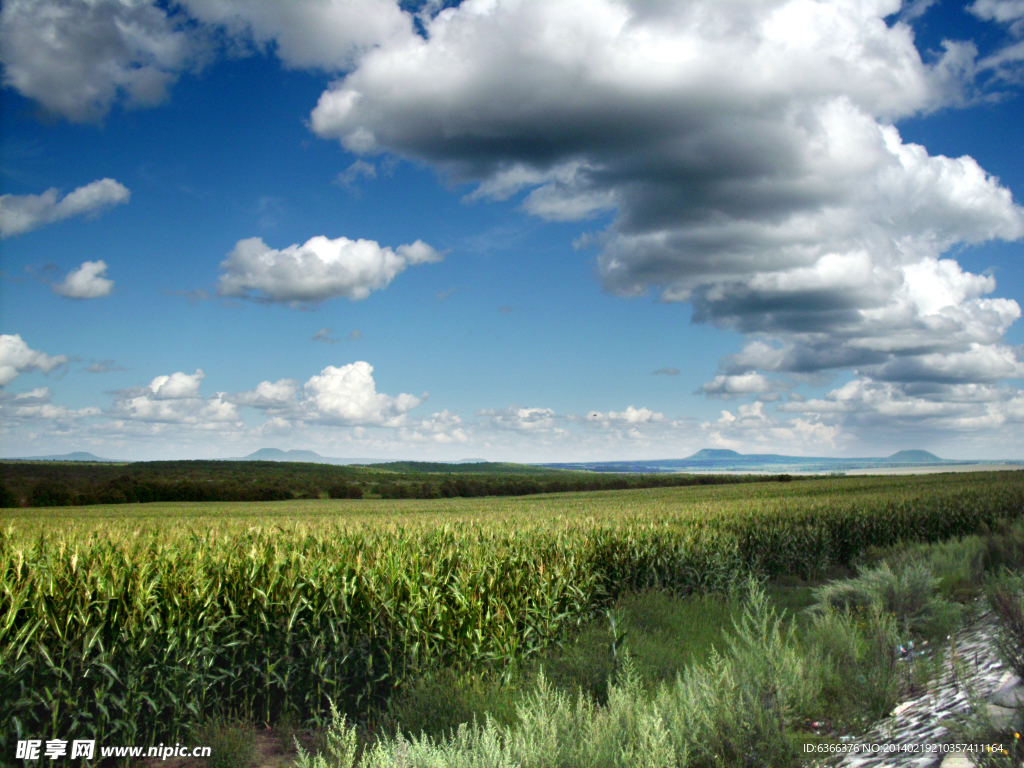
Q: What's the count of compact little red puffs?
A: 0